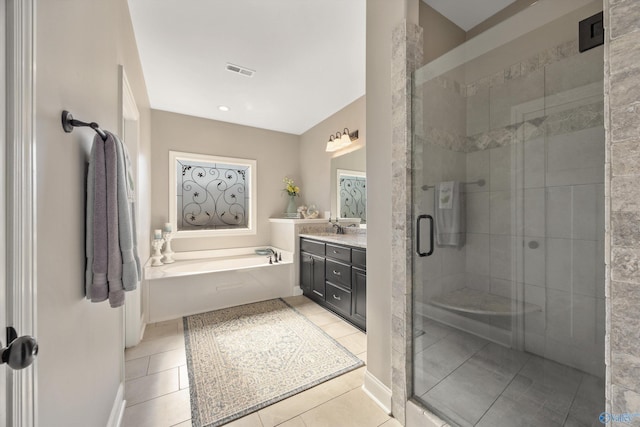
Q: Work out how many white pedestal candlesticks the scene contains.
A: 2